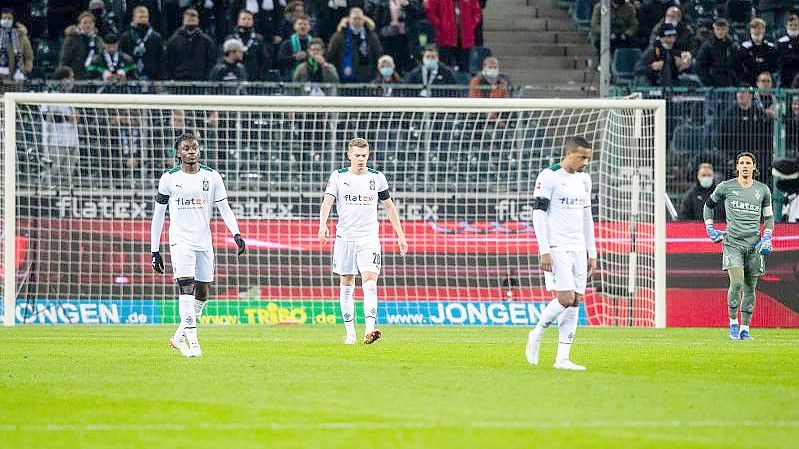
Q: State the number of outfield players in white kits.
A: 3